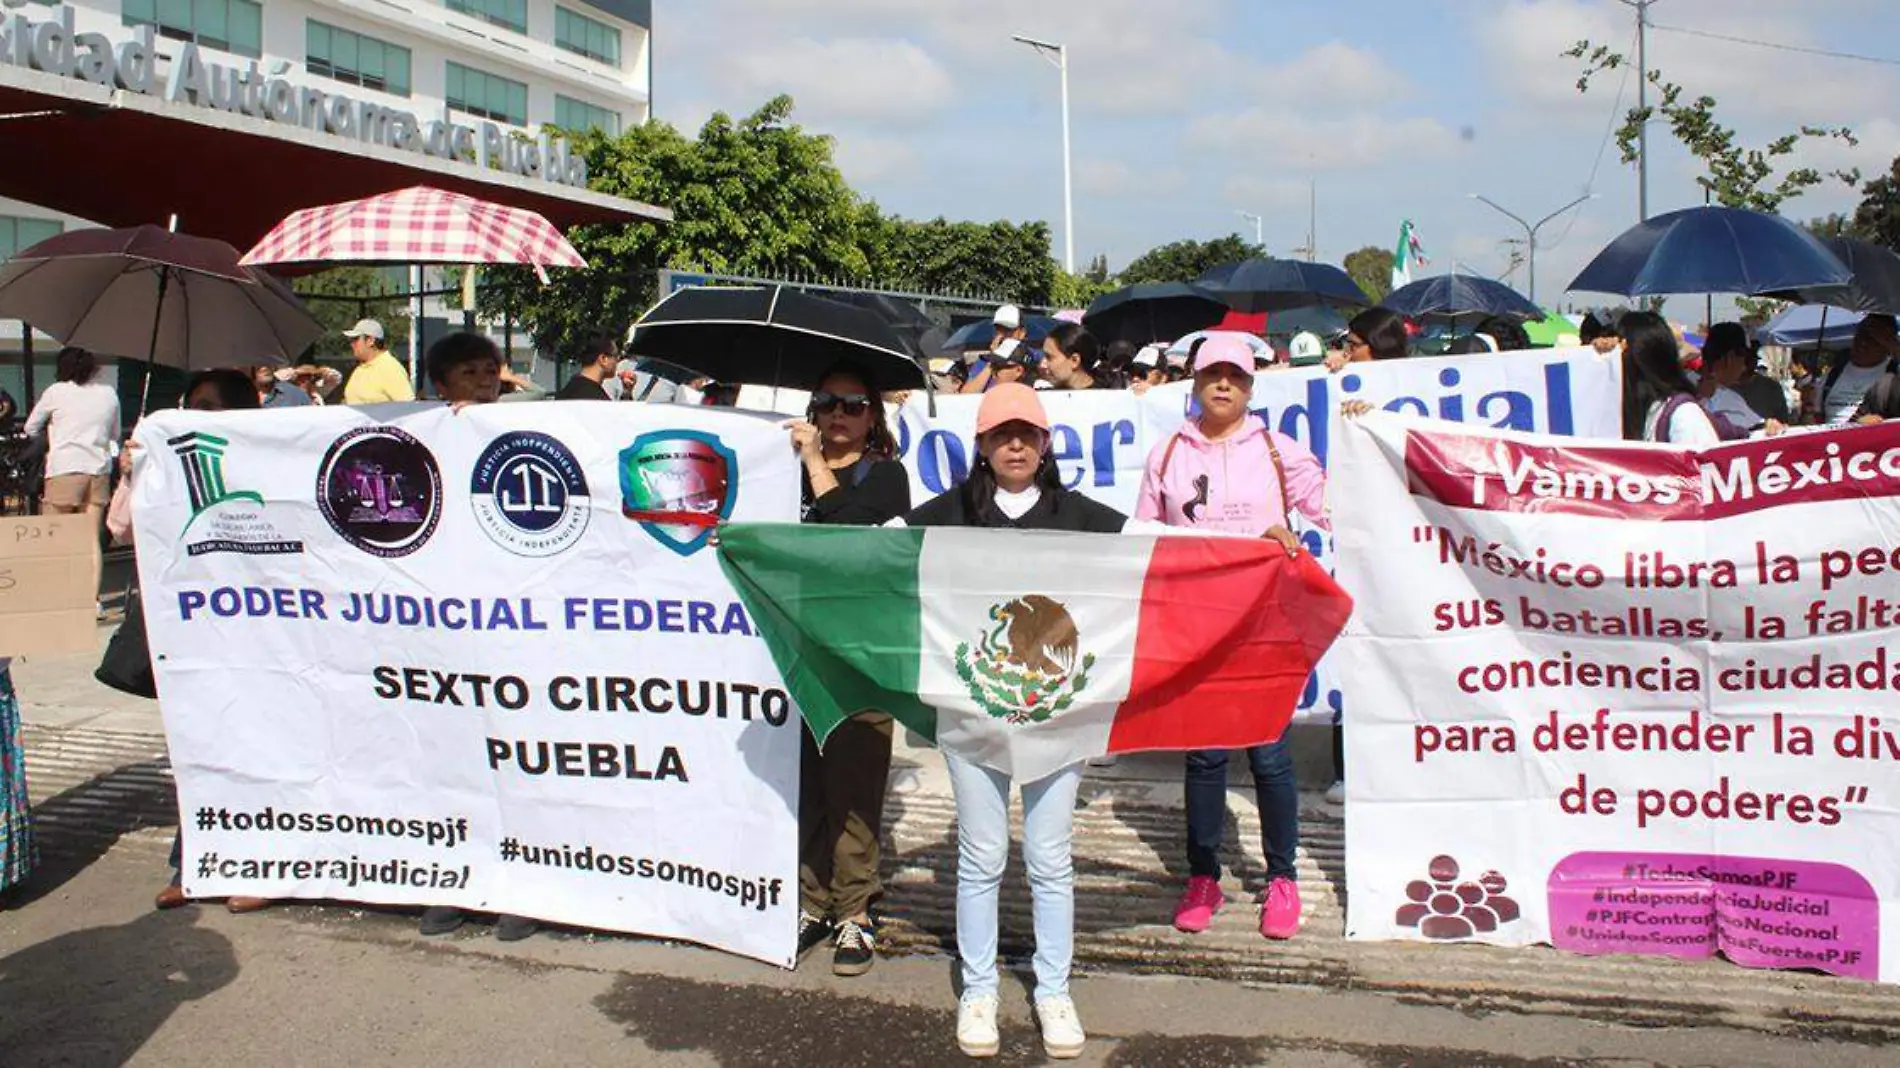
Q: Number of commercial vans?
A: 0